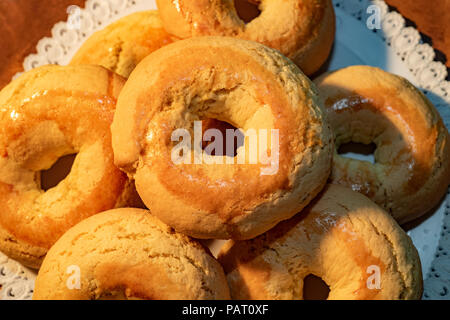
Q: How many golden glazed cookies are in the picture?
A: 7